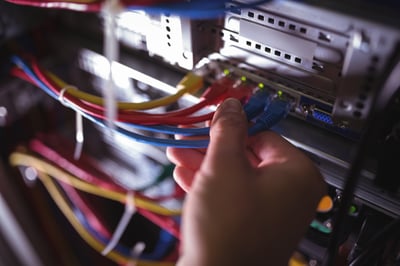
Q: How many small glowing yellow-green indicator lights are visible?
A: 4